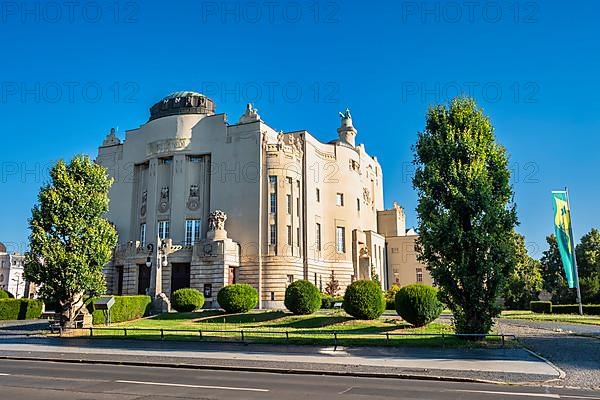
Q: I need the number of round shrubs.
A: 5